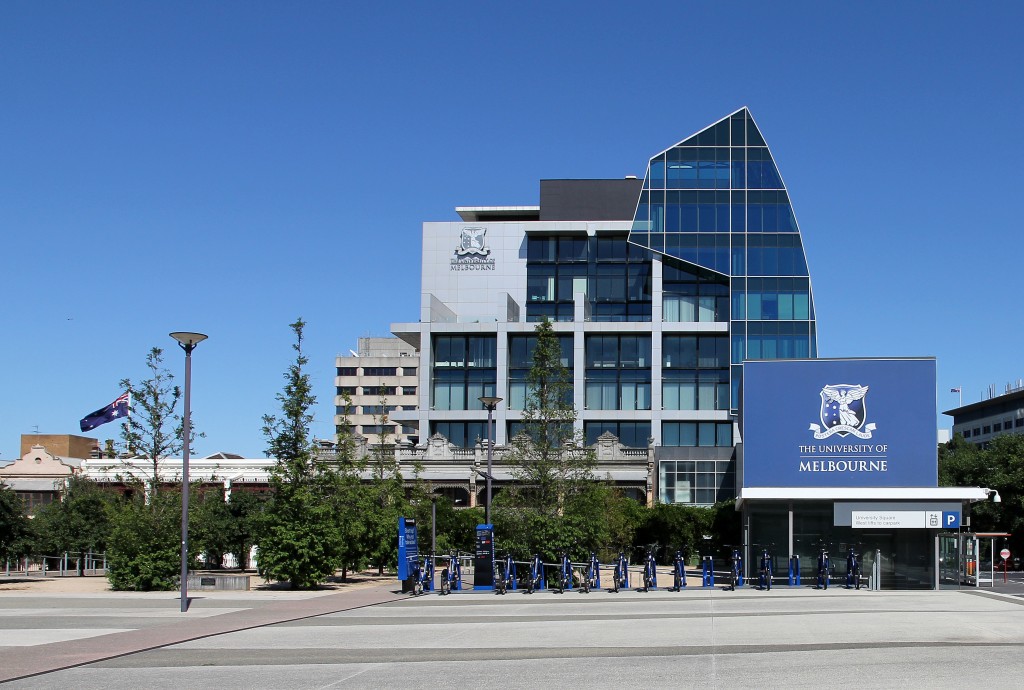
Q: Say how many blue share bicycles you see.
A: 13